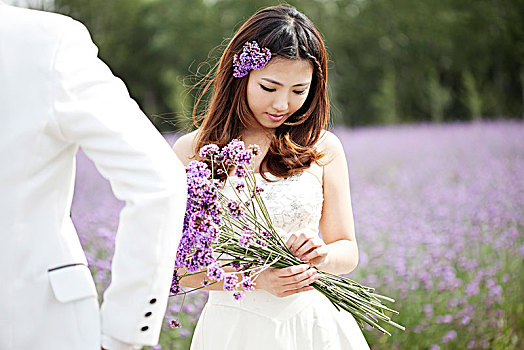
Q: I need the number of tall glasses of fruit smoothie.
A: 0